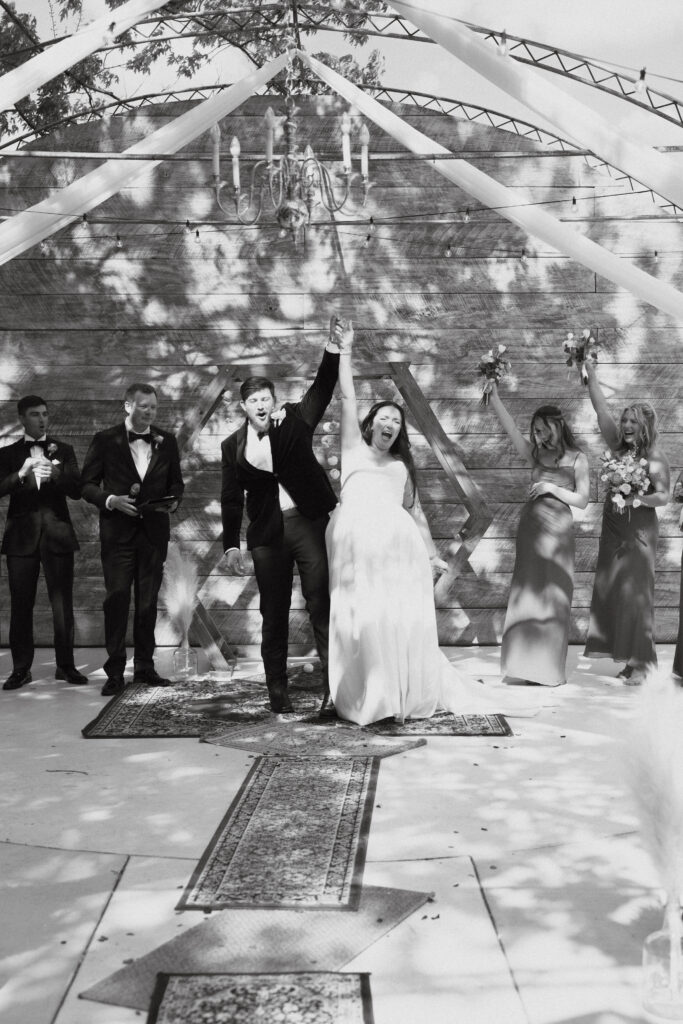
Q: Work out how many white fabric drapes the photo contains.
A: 4